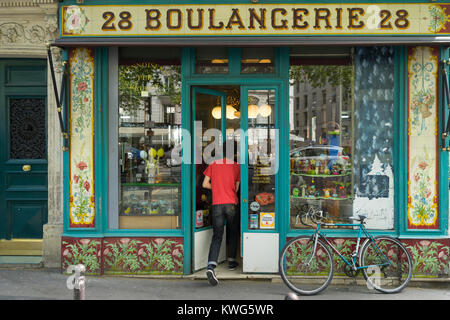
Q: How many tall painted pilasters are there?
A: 2